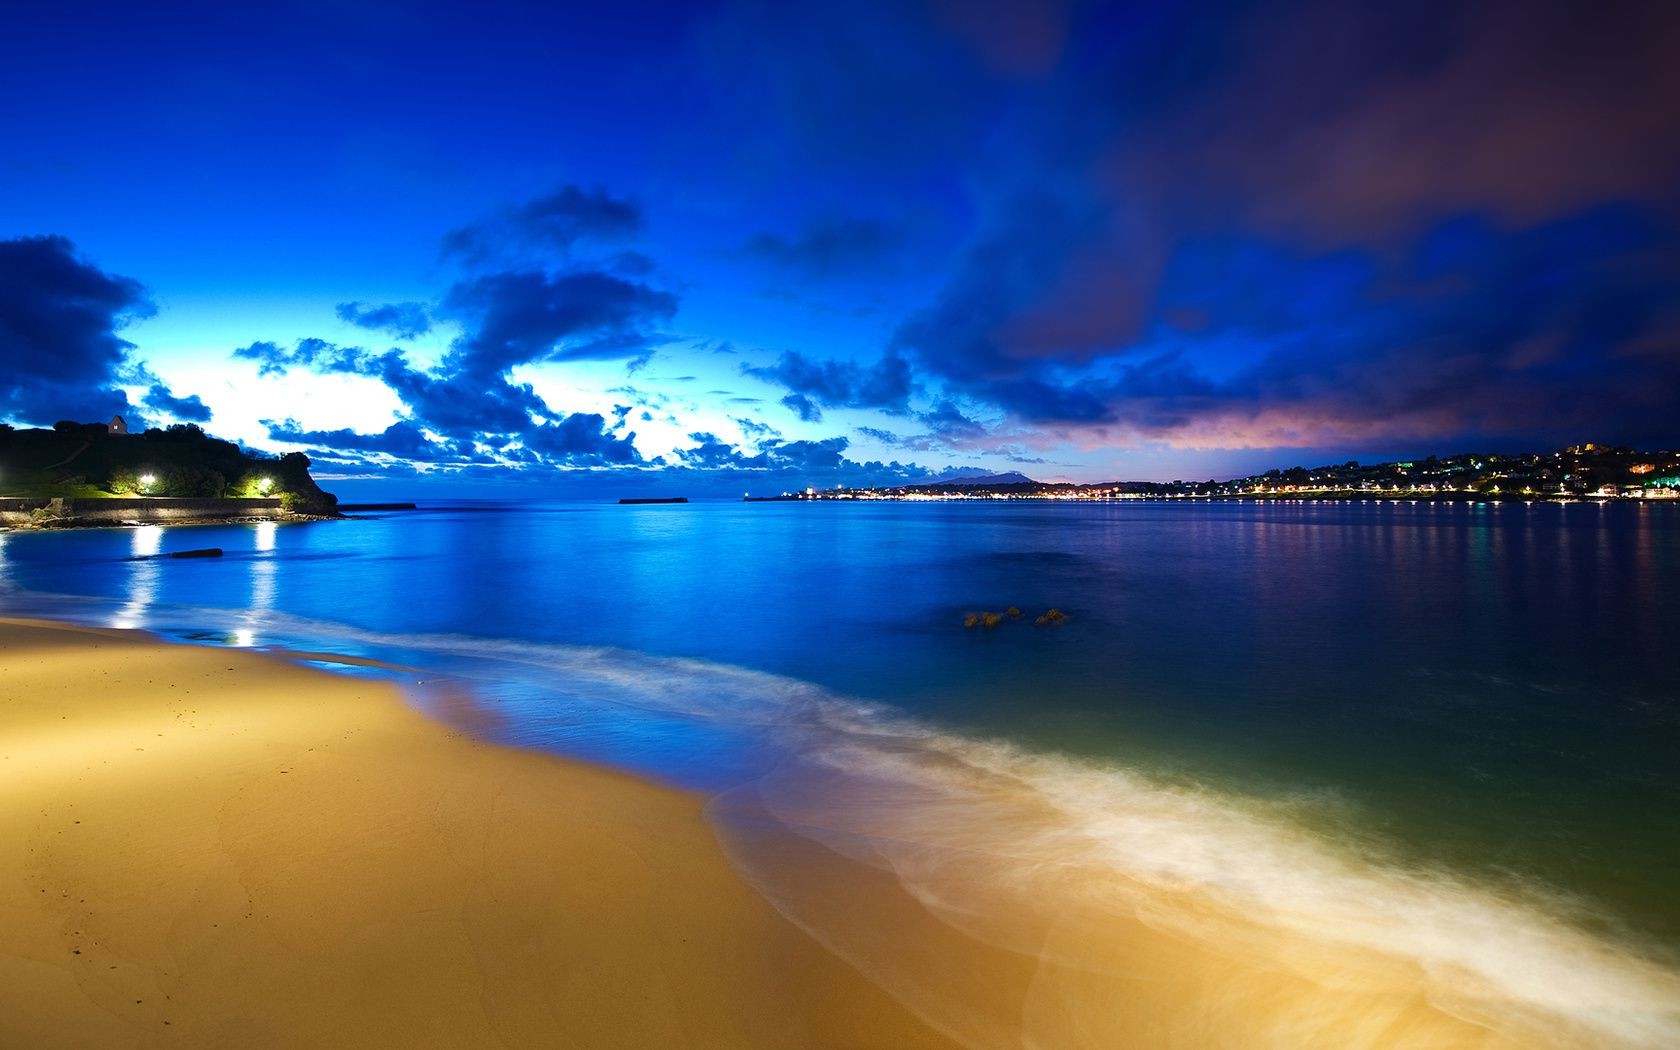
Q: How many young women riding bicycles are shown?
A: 0